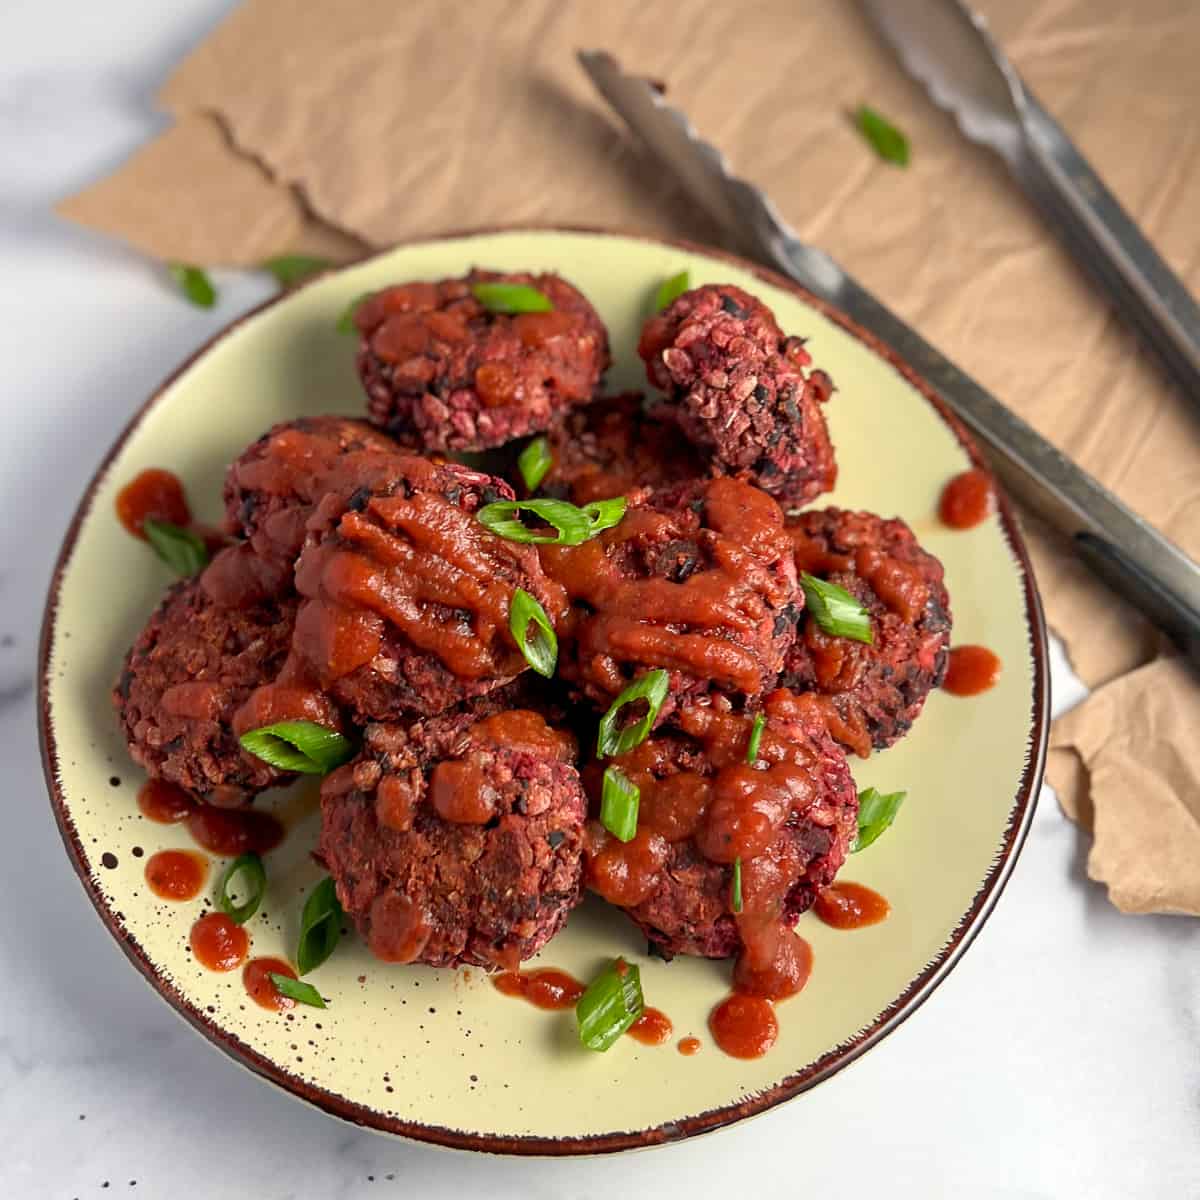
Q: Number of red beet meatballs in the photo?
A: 10